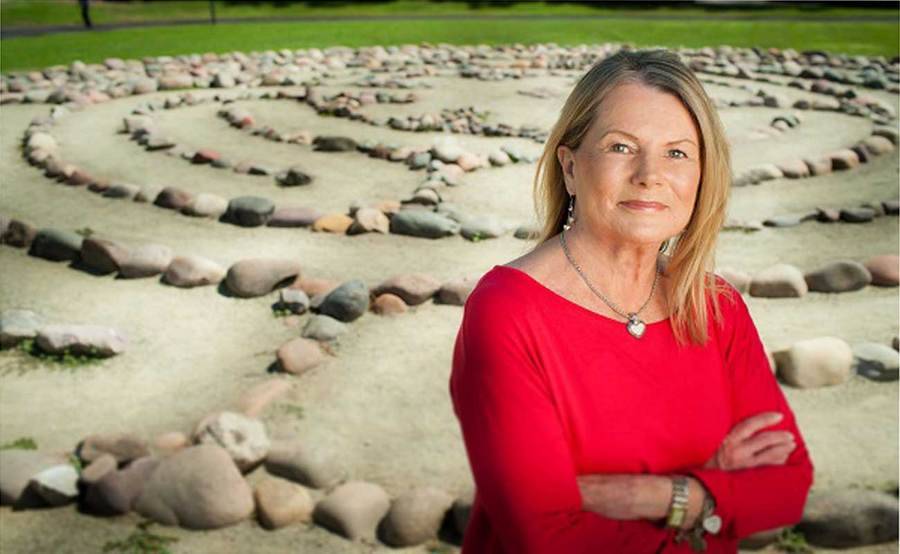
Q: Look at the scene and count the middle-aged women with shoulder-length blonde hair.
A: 1